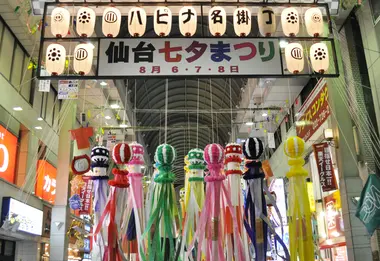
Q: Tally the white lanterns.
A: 15